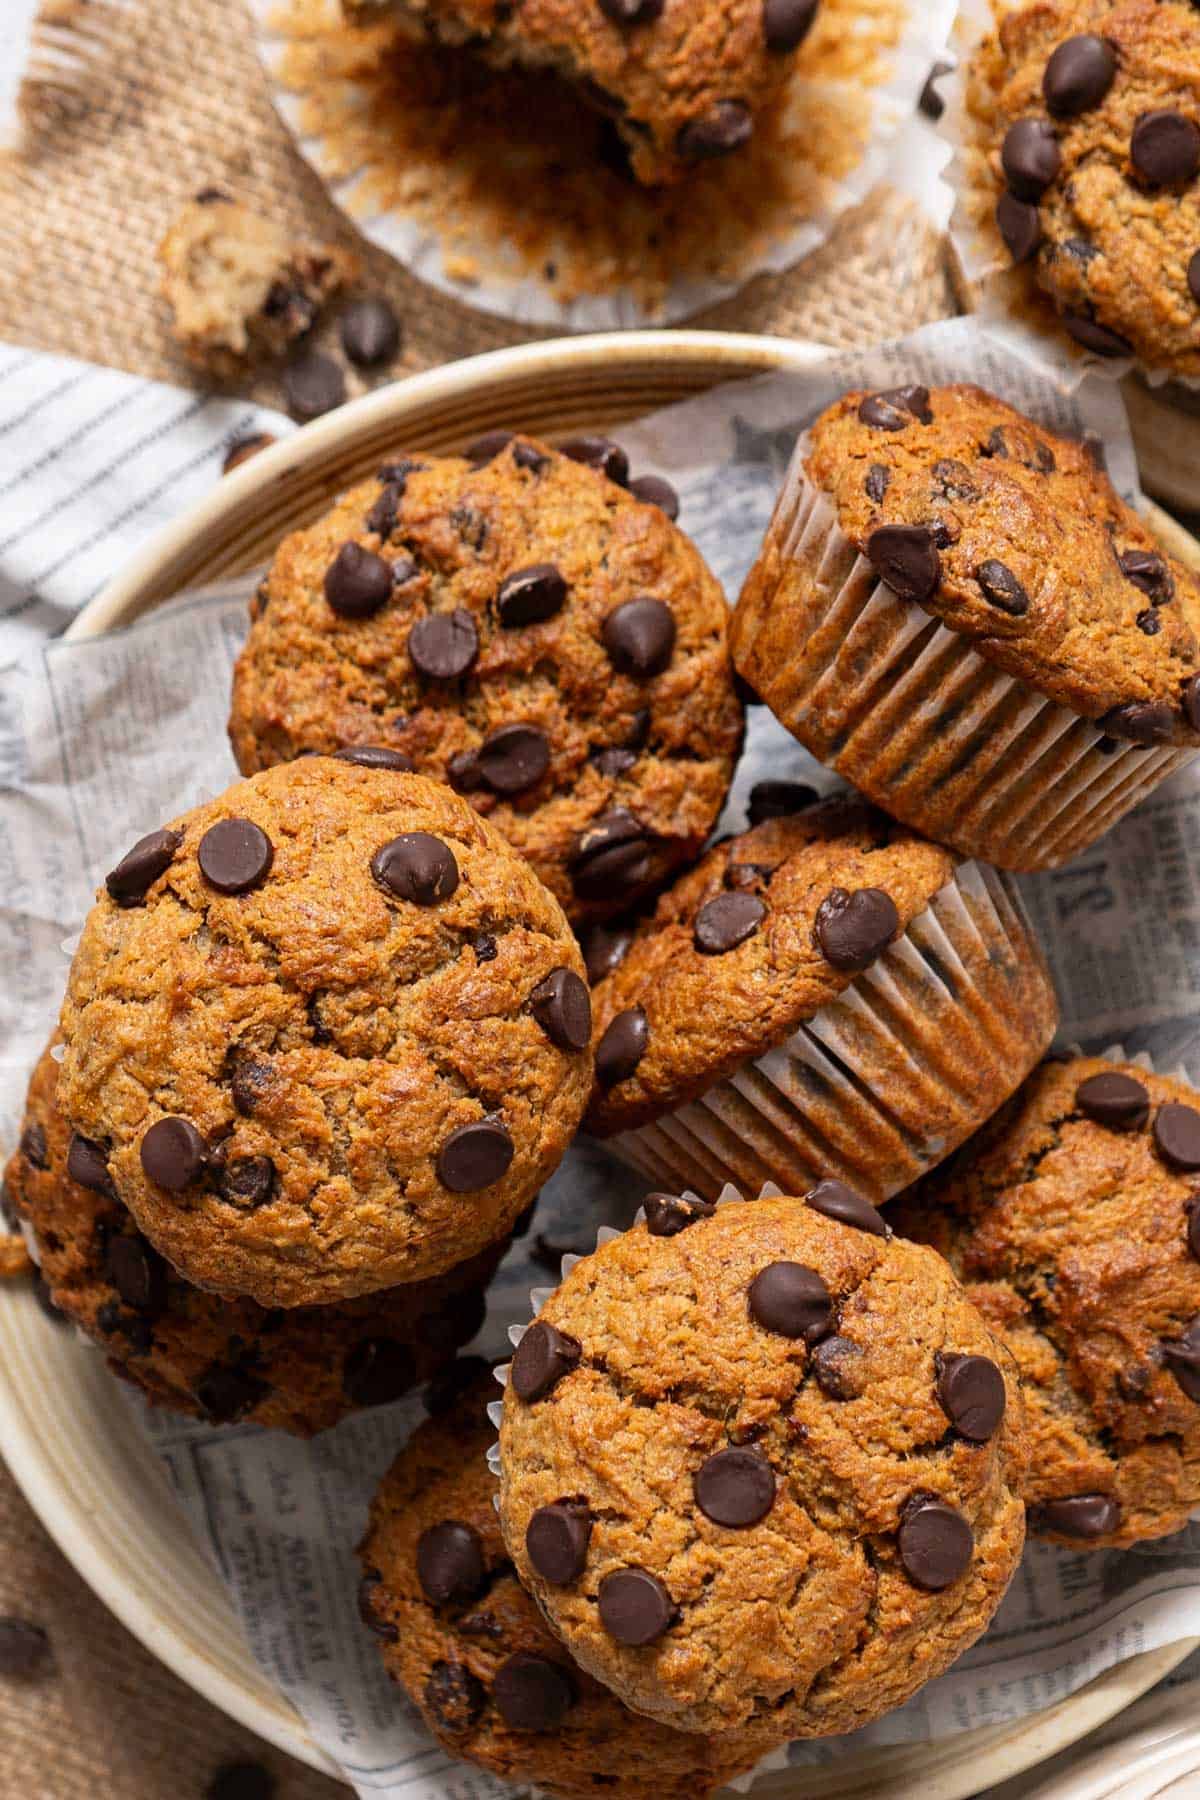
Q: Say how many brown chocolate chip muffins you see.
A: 10